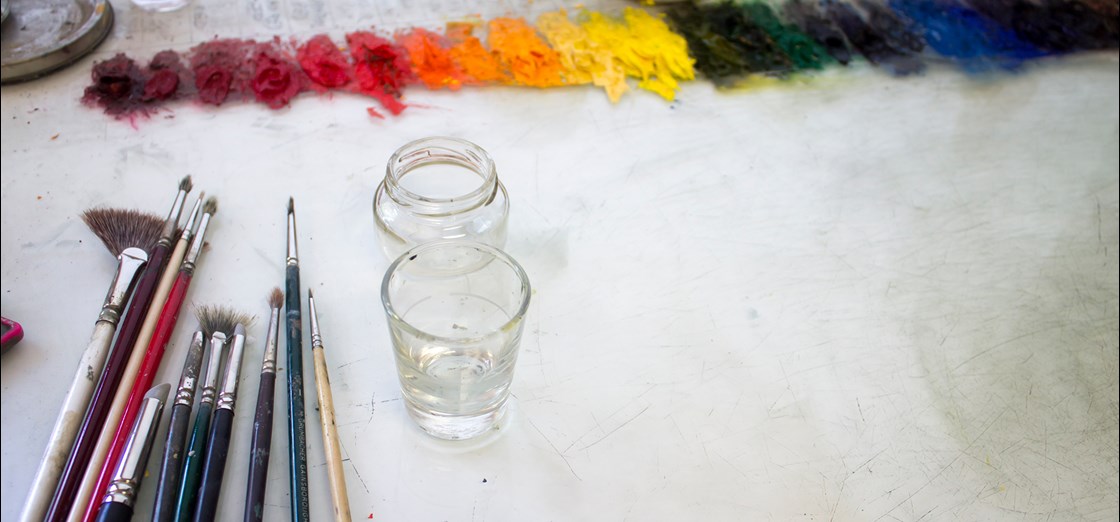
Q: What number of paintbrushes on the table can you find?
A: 11